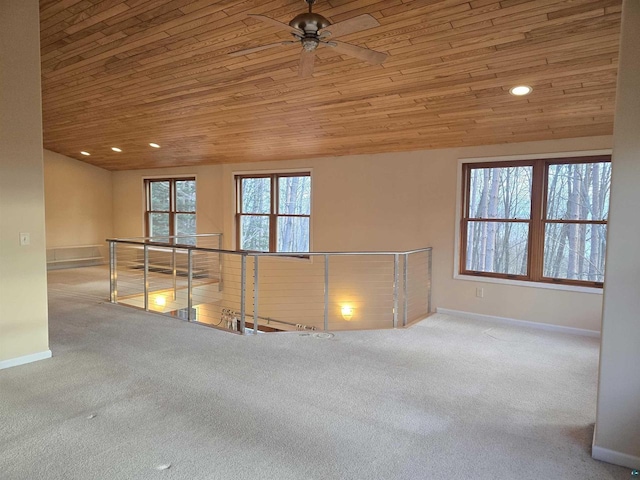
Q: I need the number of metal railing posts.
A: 12